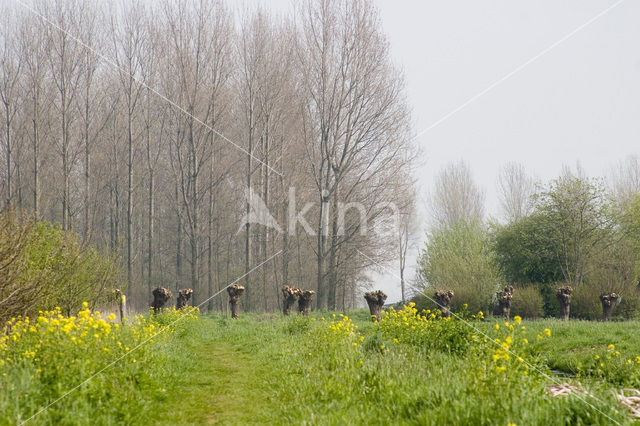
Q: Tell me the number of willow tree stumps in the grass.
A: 10